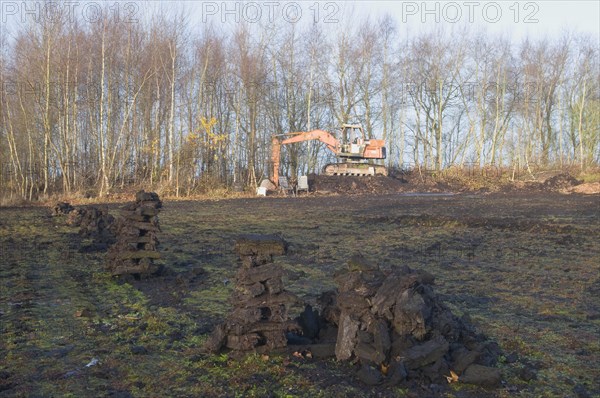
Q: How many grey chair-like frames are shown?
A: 2